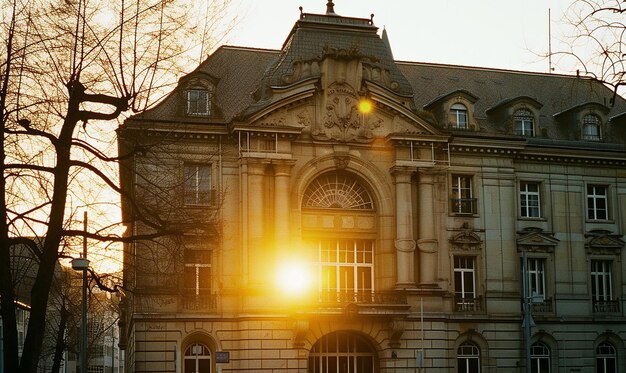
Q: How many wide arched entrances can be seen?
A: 1